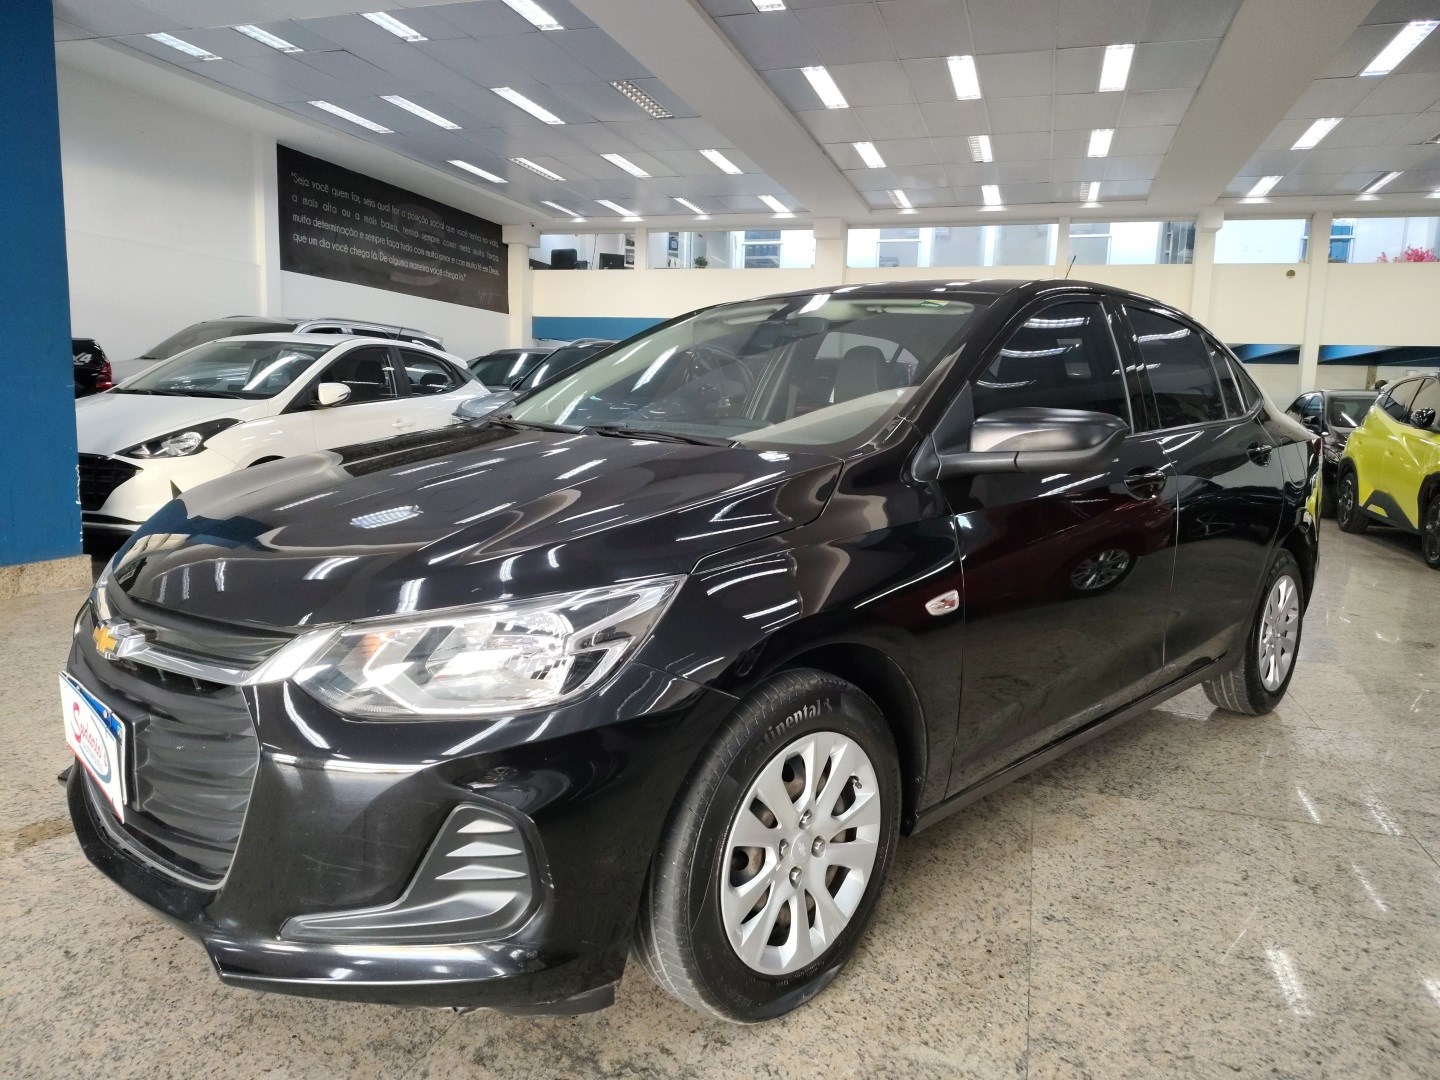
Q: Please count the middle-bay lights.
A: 10